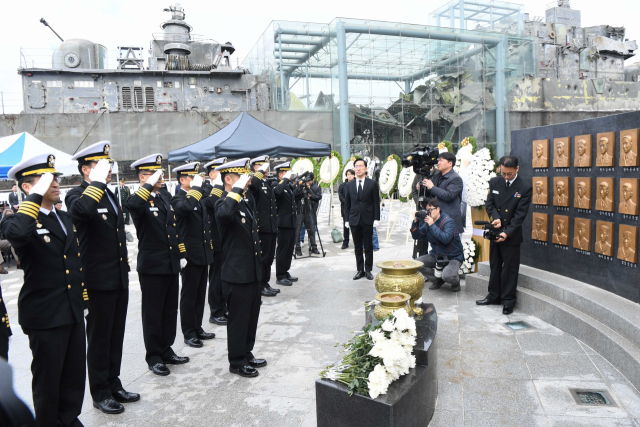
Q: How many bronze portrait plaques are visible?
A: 15